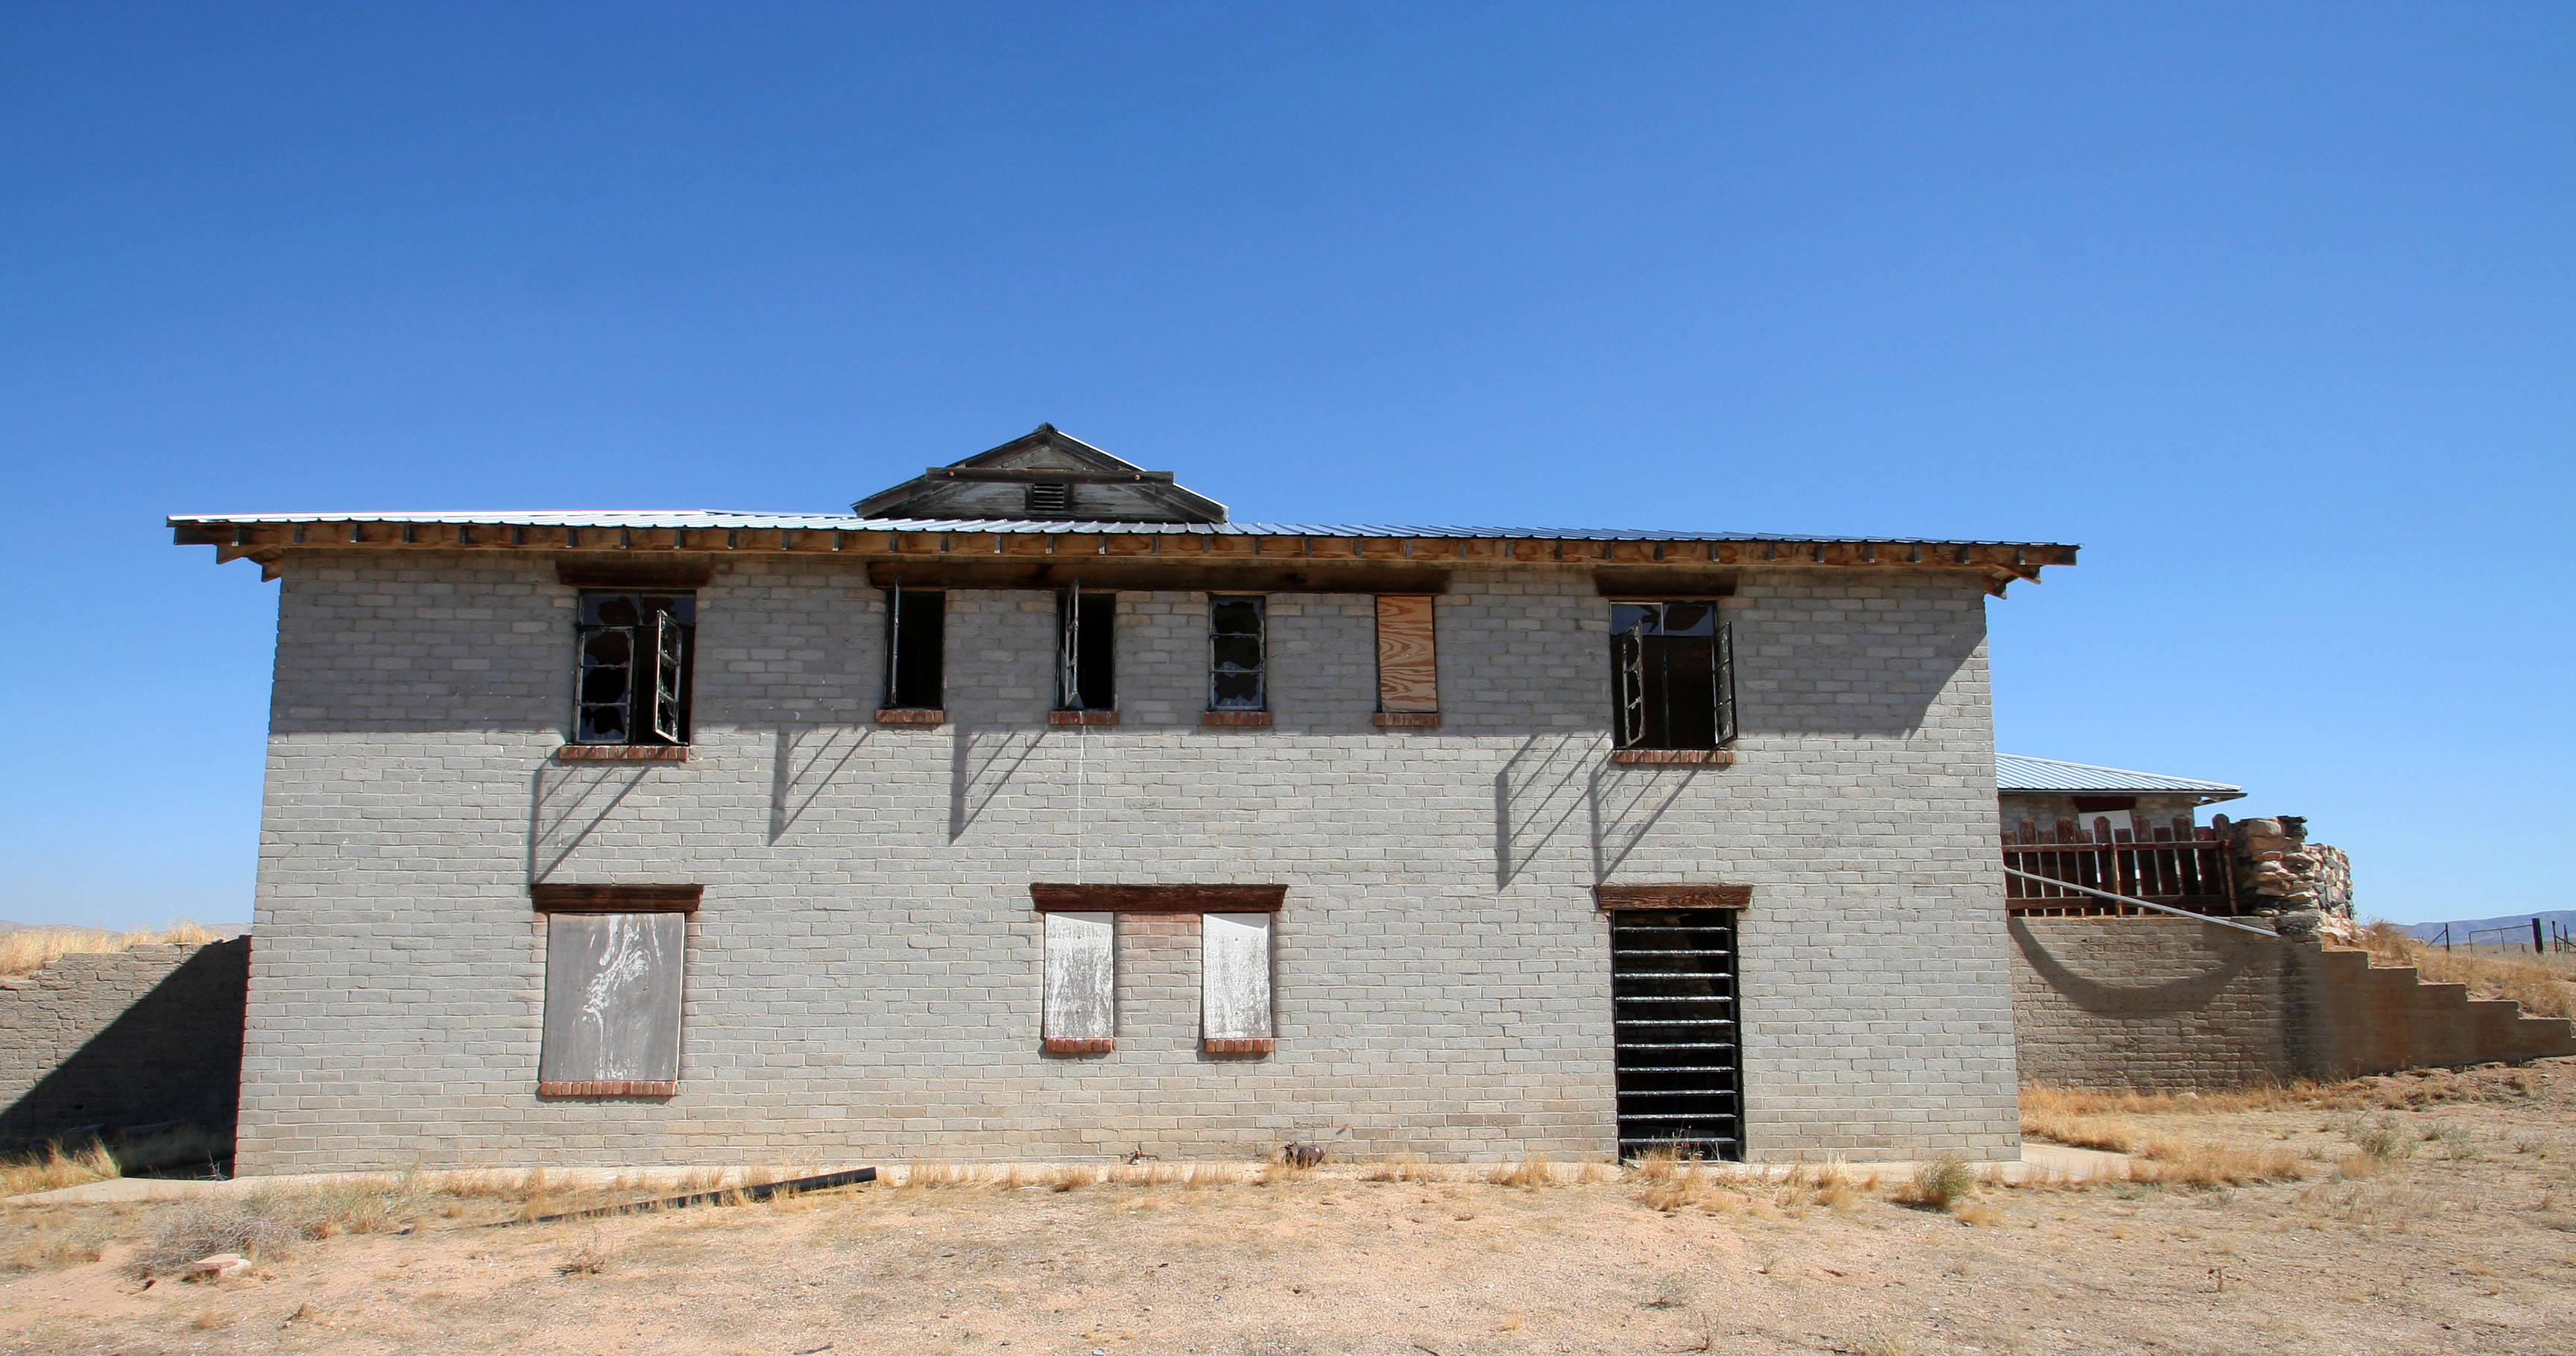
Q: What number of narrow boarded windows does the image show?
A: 3